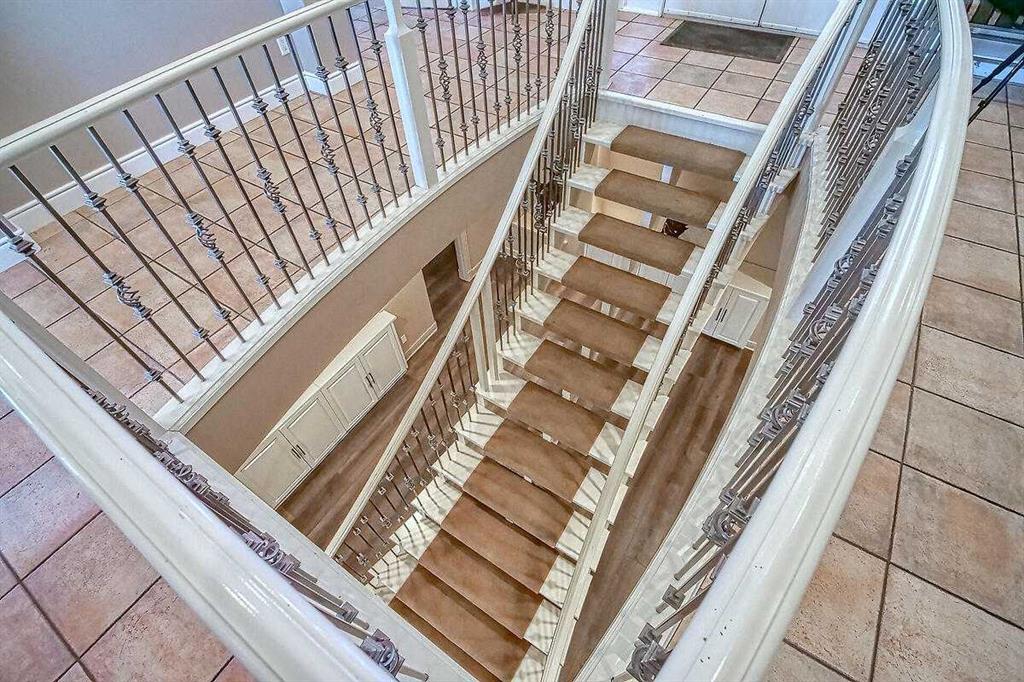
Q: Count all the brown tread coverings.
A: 13